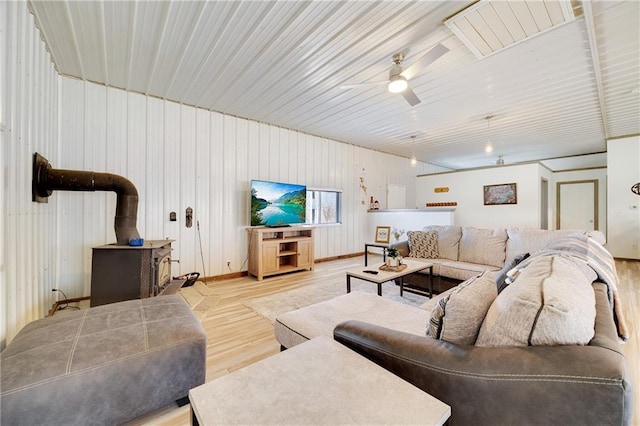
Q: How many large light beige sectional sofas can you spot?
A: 1